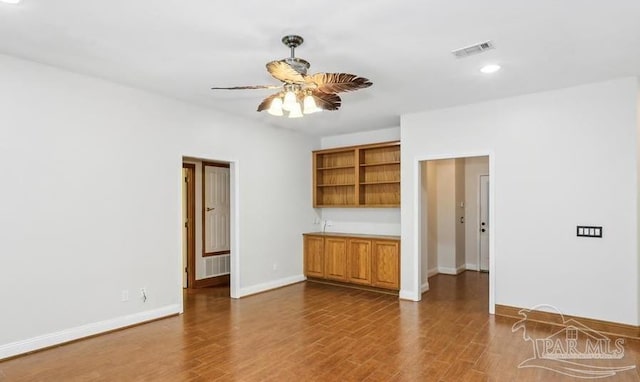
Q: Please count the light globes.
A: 4